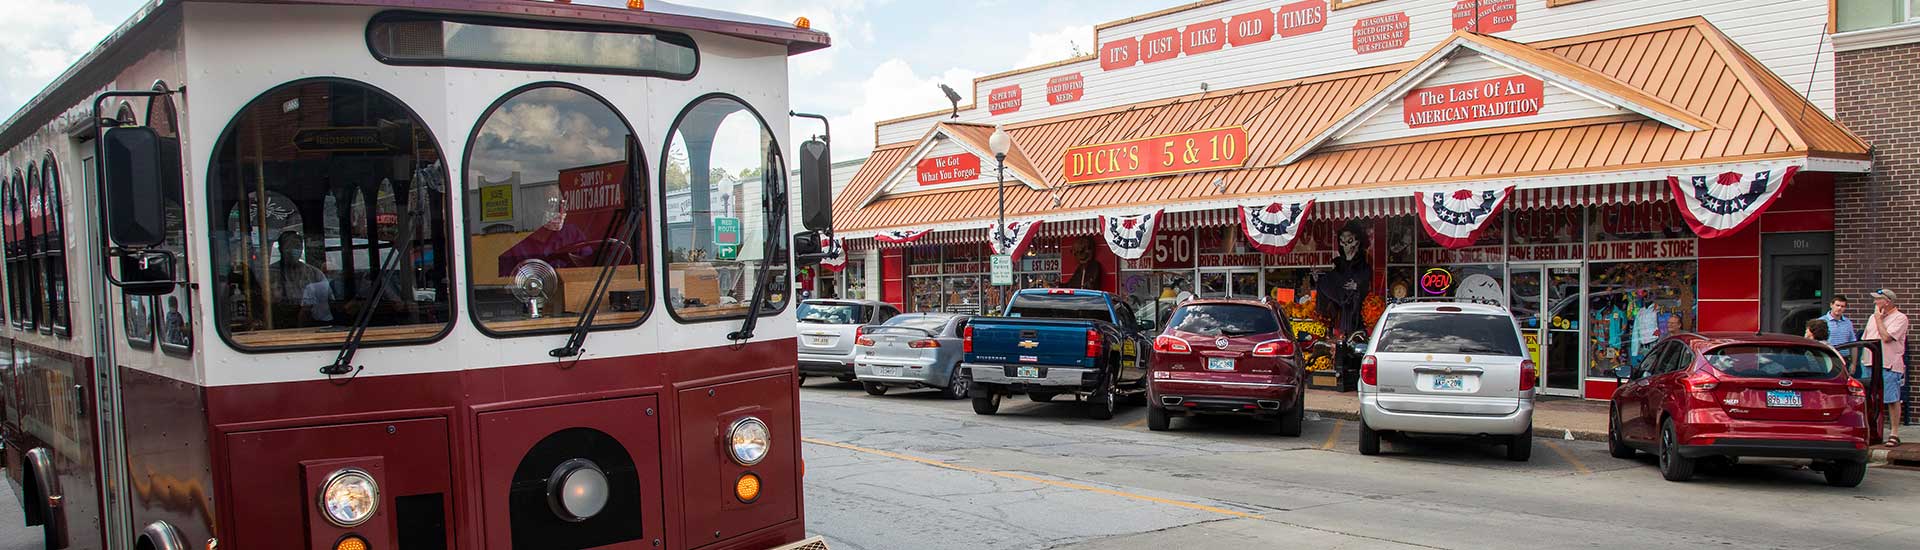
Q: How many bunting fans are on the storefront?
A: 7